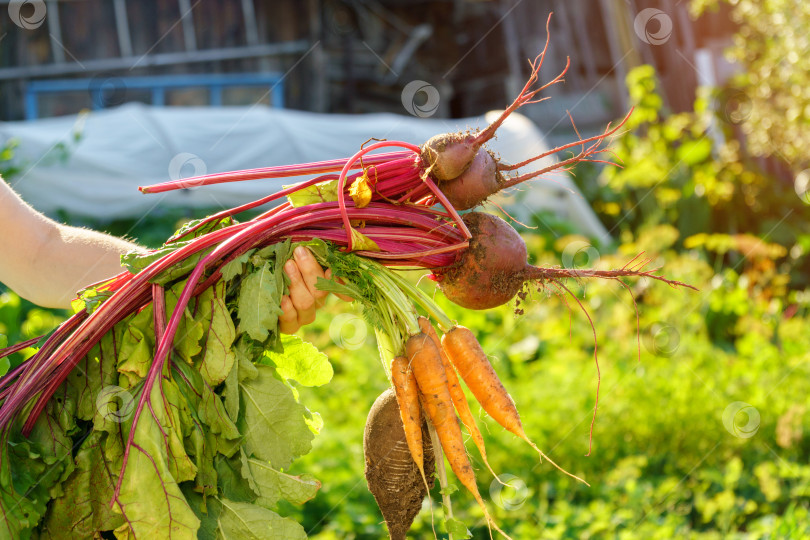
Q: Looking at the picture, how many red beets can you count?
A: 3